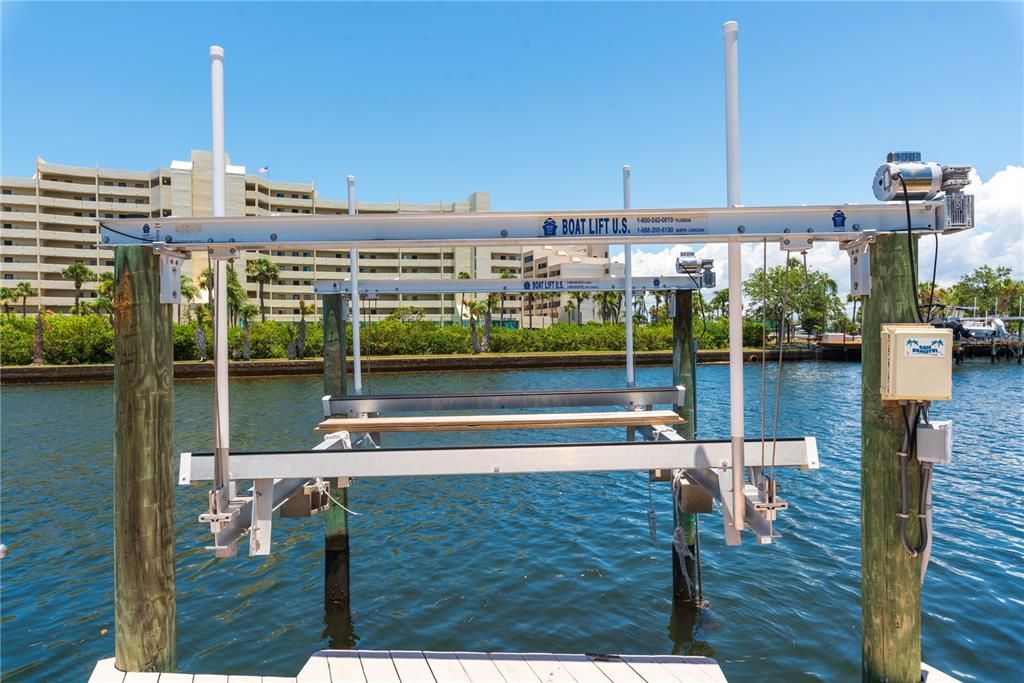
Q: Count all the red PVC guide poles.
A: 0